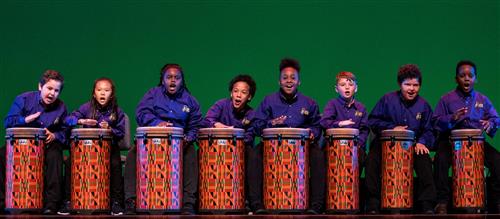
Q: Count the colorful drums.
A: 8